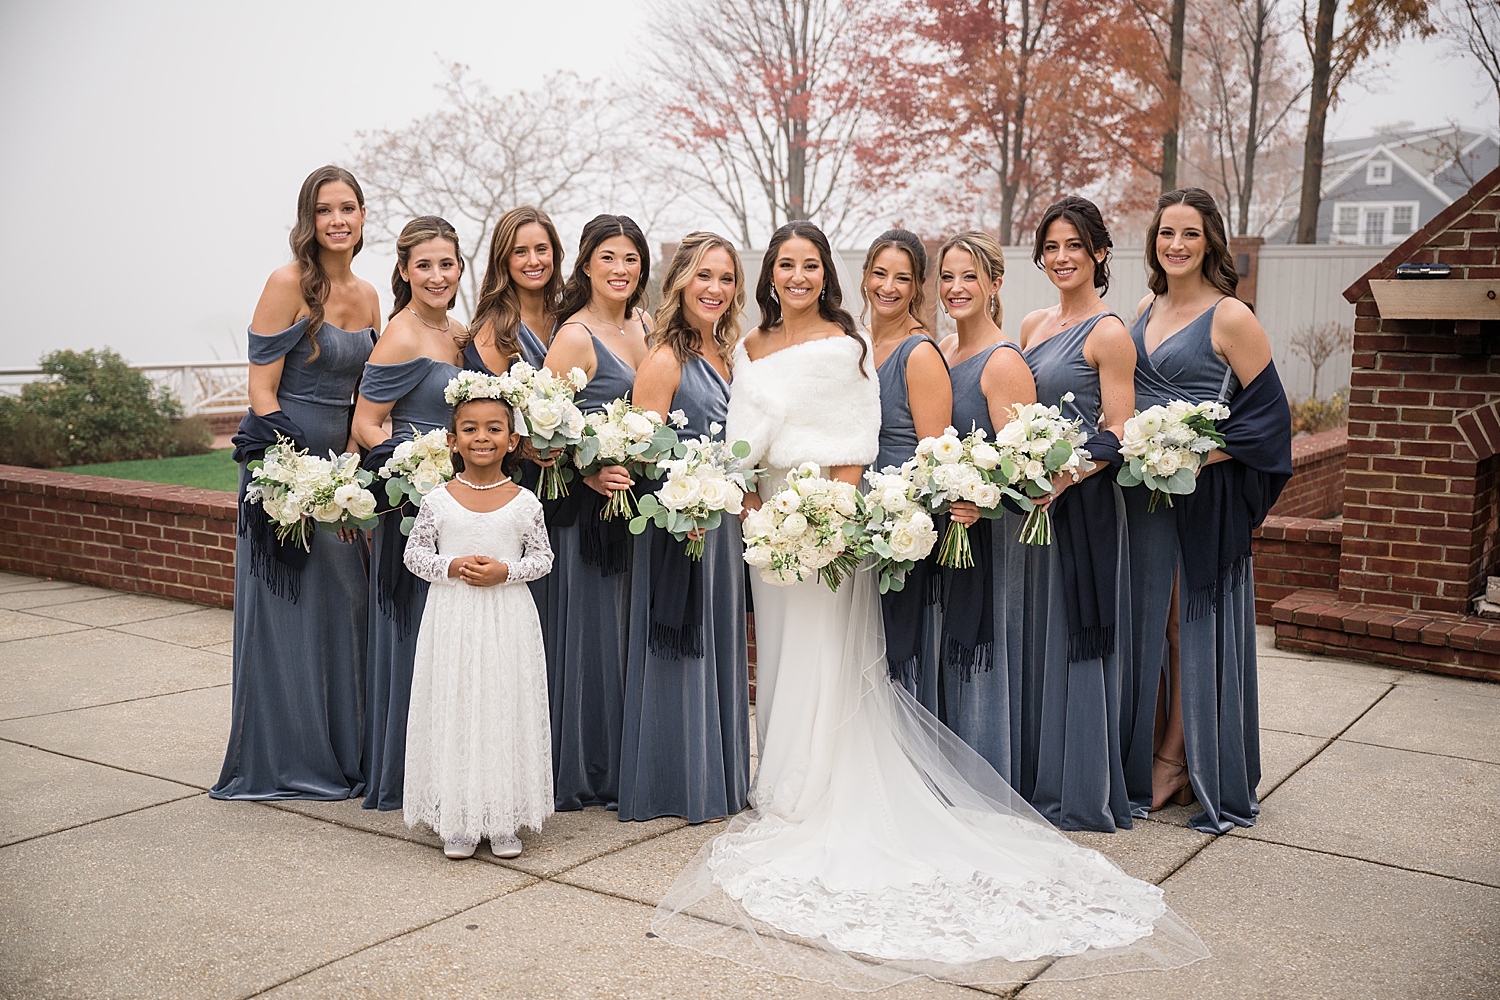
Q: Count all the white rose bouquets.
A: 10